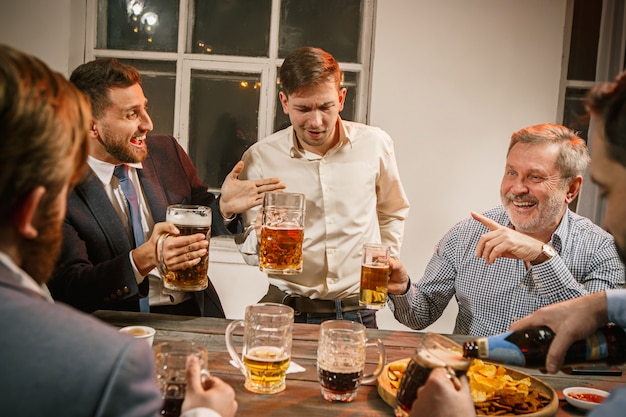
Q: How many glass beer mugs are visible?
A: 7